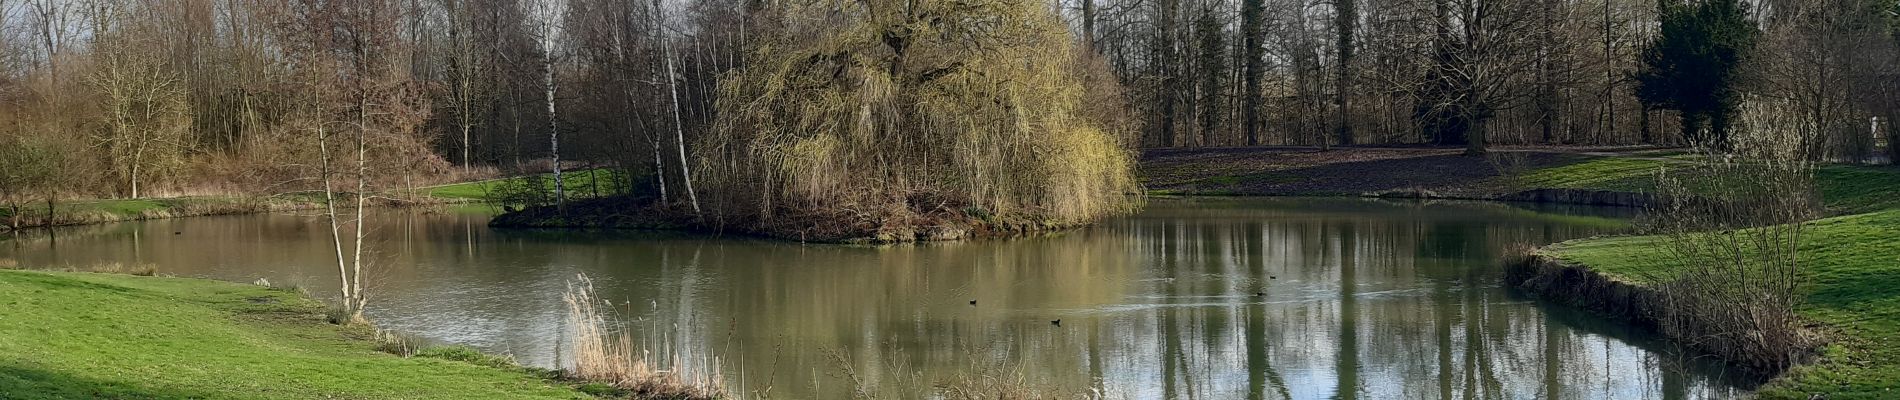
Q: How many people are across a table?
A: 0